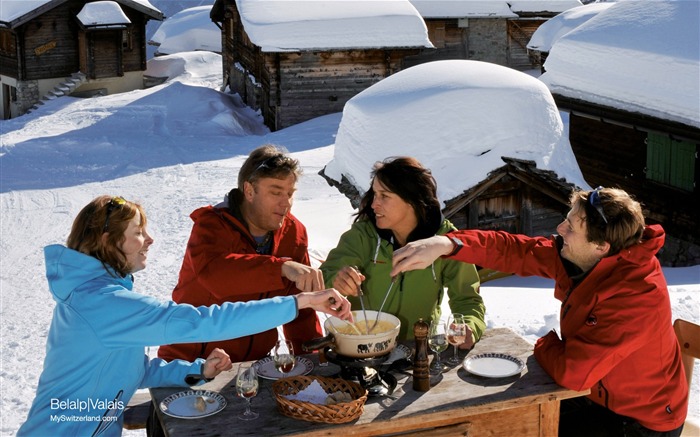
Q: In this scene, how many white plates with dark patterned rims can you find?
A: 4